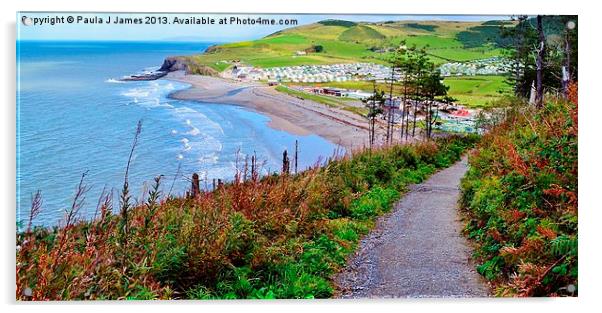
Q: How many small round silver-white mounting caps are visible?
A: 4